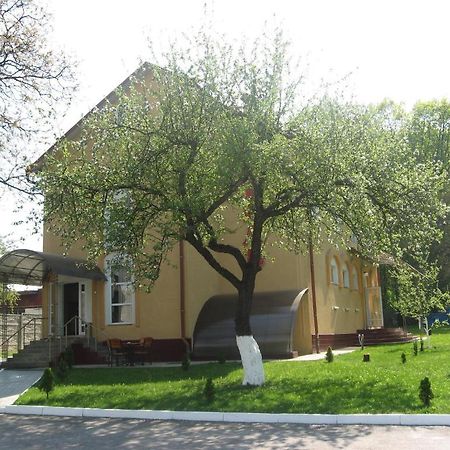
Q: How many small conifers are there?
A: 11